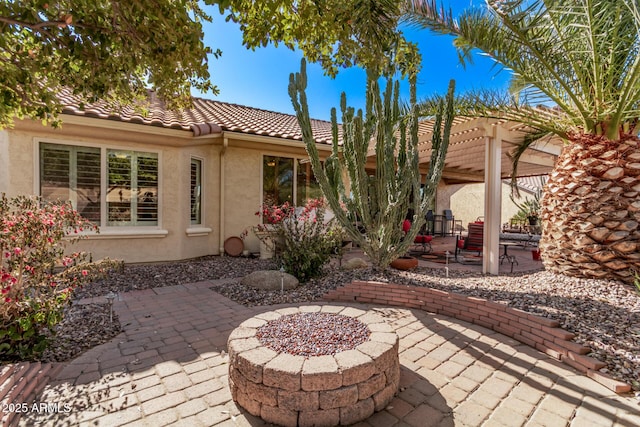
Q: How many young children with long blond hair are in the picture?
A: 0